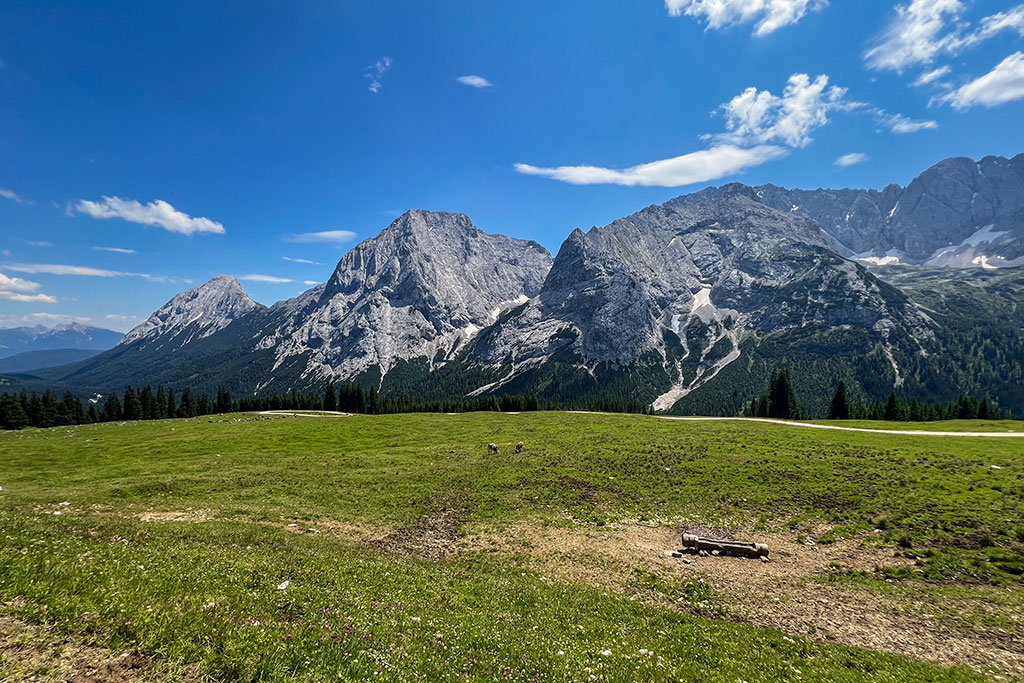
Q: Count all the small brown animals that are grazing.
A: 2